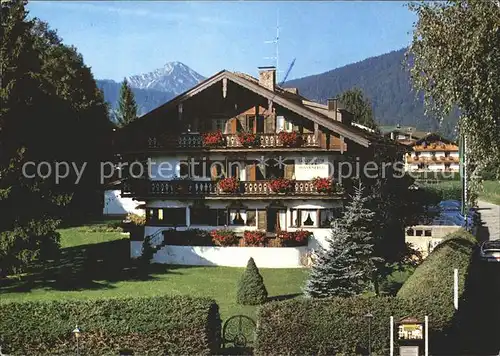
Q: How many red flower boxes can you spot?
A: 9